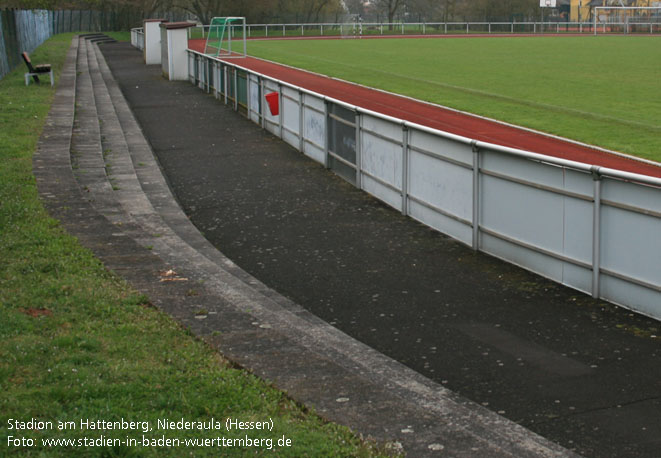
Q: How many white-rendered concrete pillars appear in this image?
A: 2